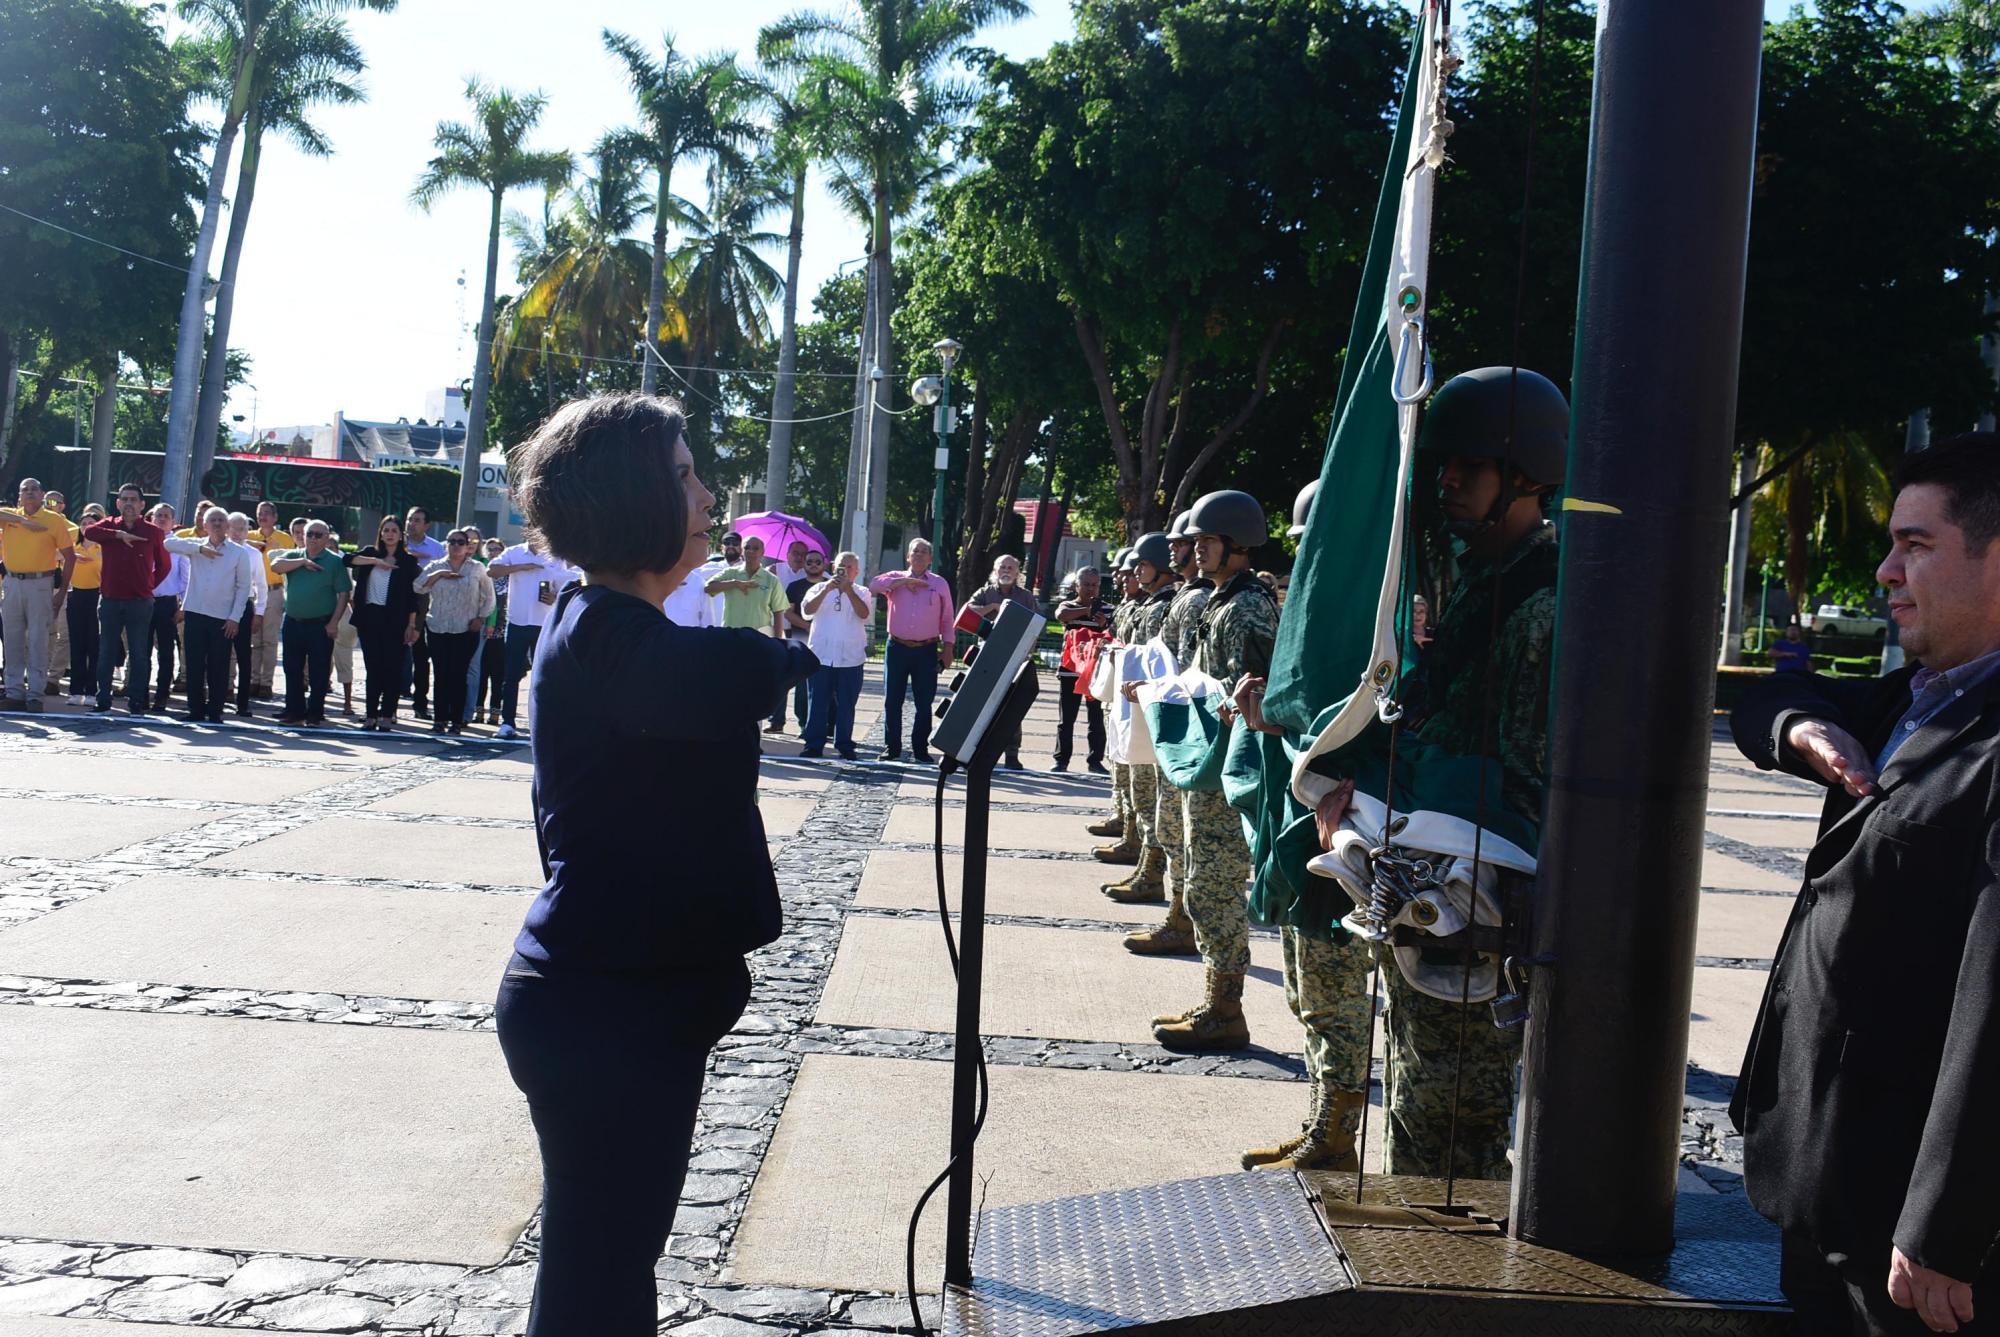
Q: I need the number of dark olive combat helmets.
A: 7